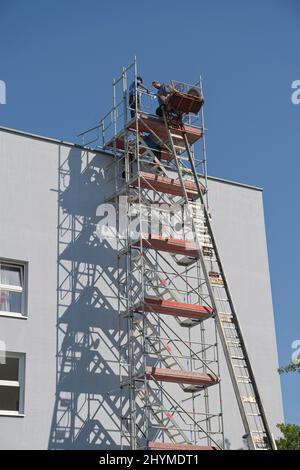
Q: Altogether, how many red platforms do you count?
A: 6